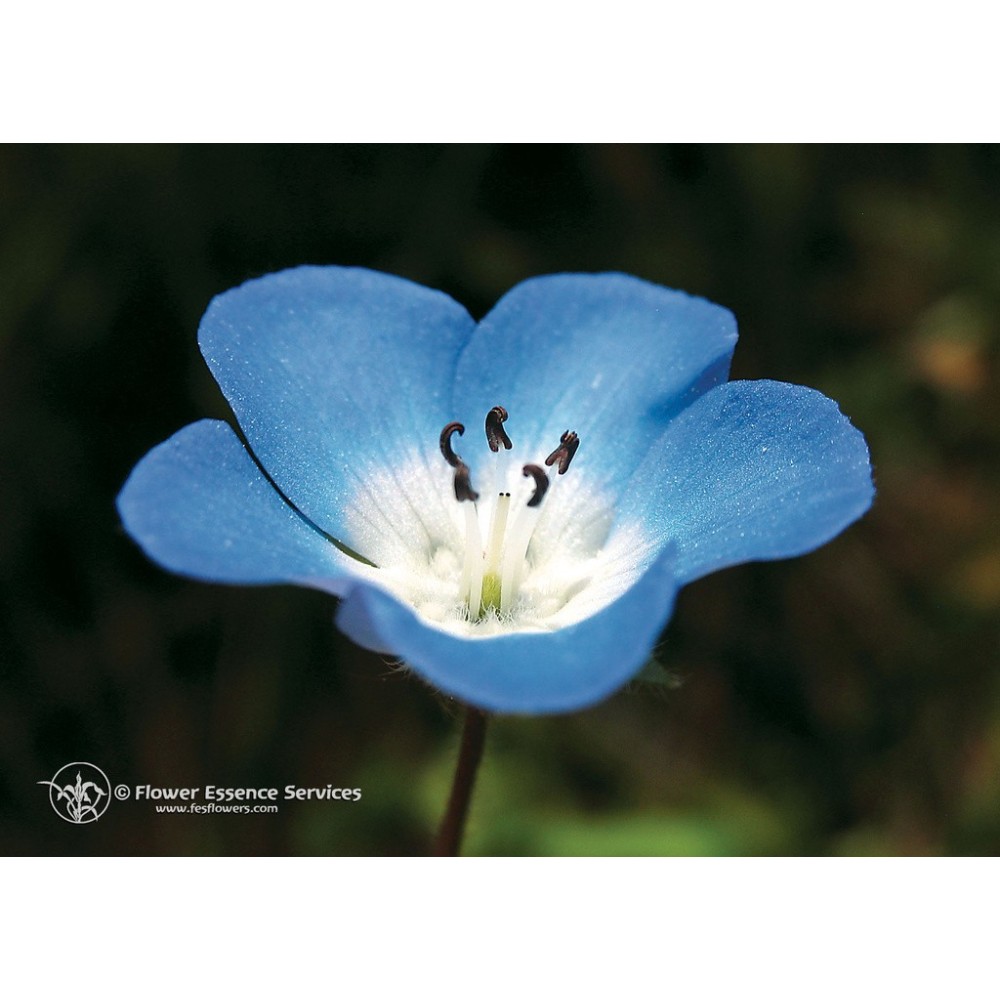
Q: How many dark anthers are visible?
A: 5